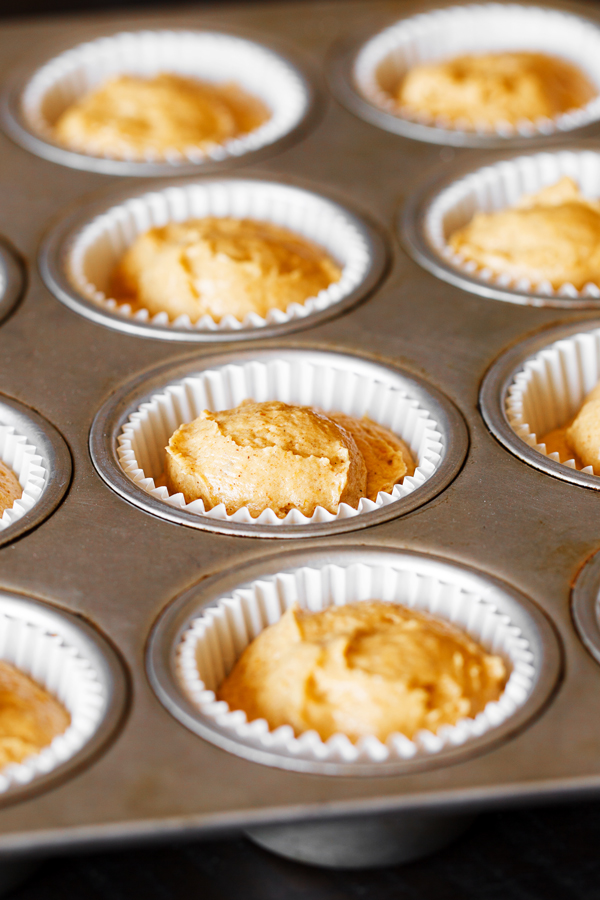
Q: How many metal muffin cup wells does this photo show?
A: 11